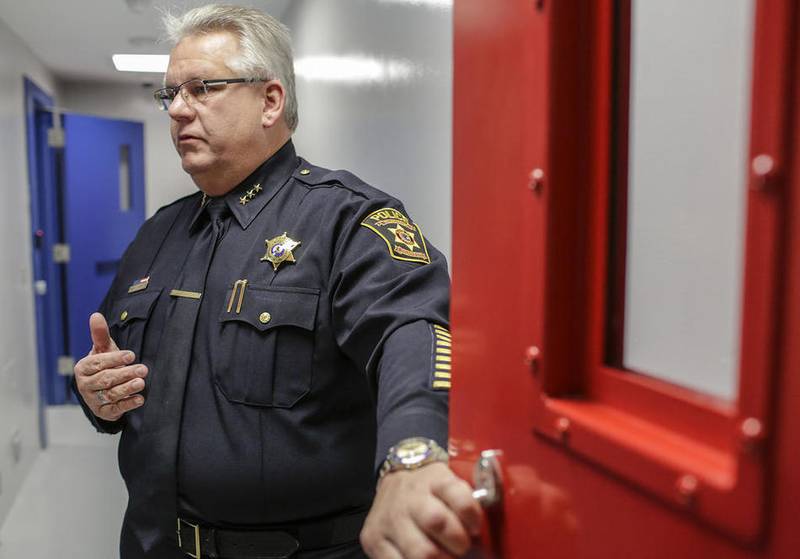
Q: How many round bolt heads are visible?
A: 6